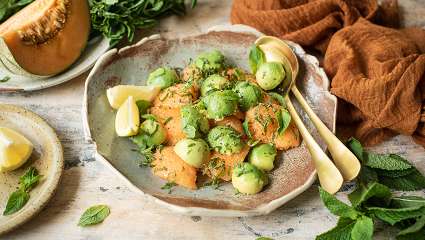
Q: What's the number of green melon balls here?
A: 12